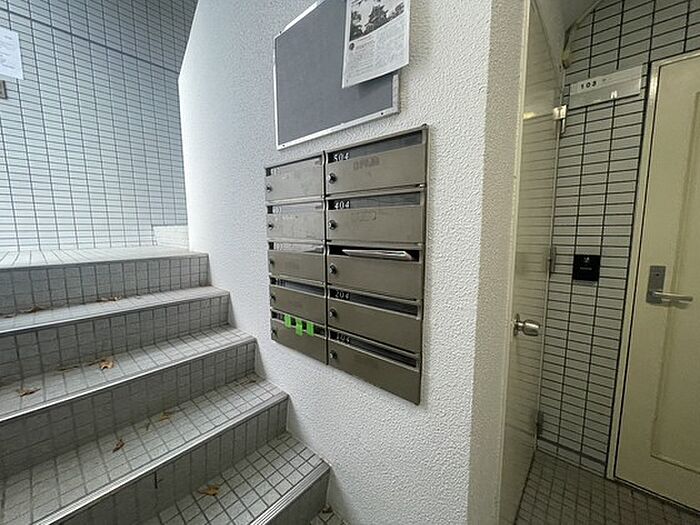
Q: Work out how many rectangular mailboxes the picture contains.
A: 10